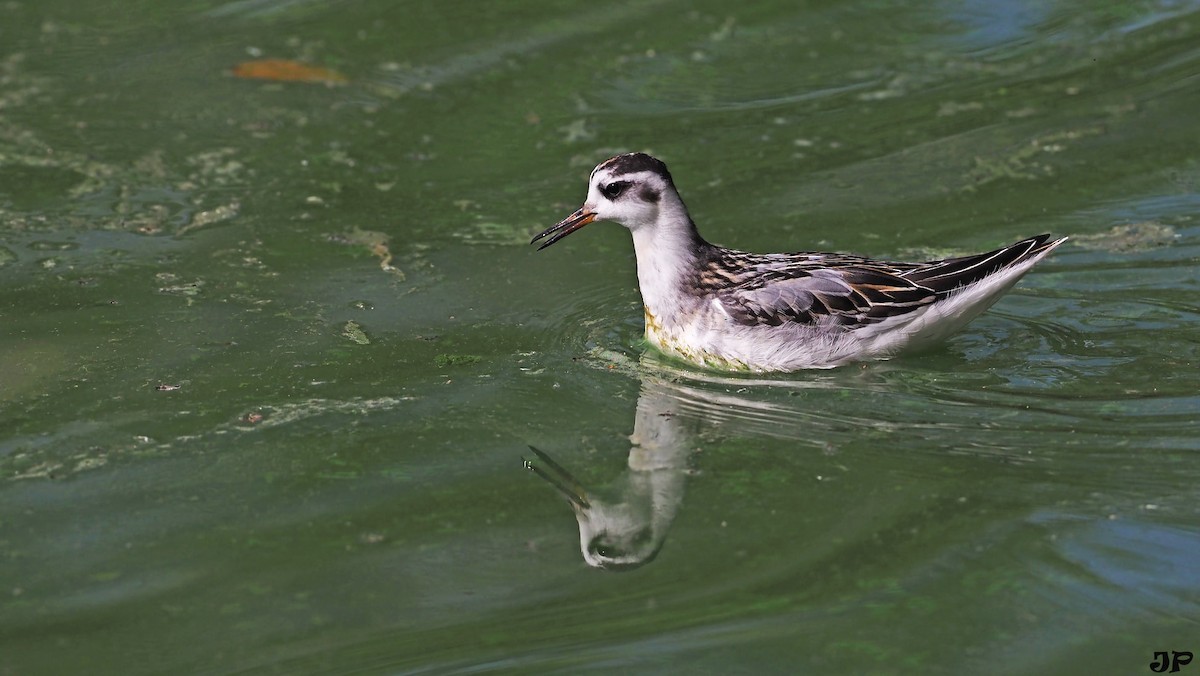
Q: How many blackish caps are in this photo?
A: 1